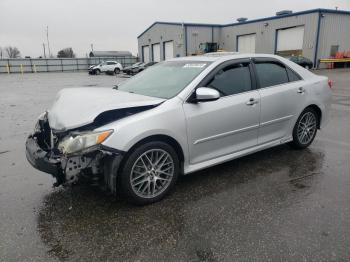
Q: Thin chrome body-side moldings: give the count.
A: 2